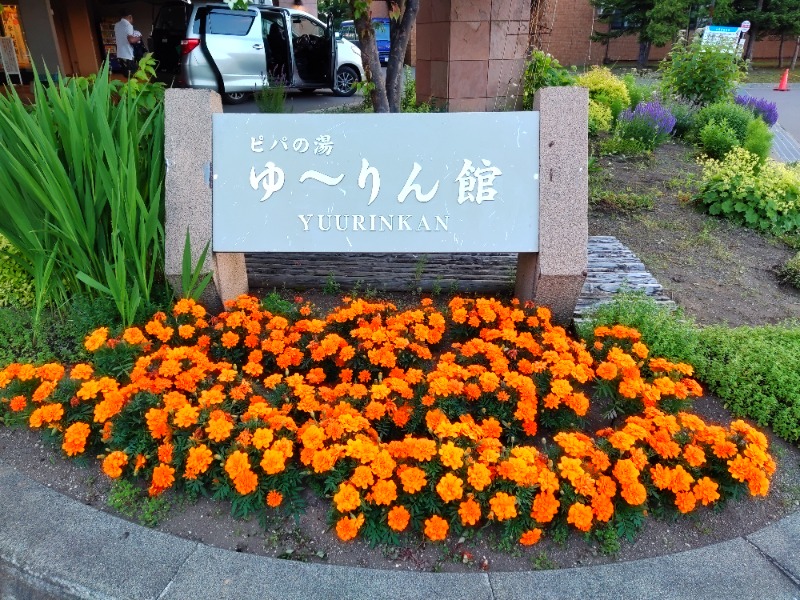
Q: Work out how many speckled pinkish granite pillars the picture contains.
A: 2